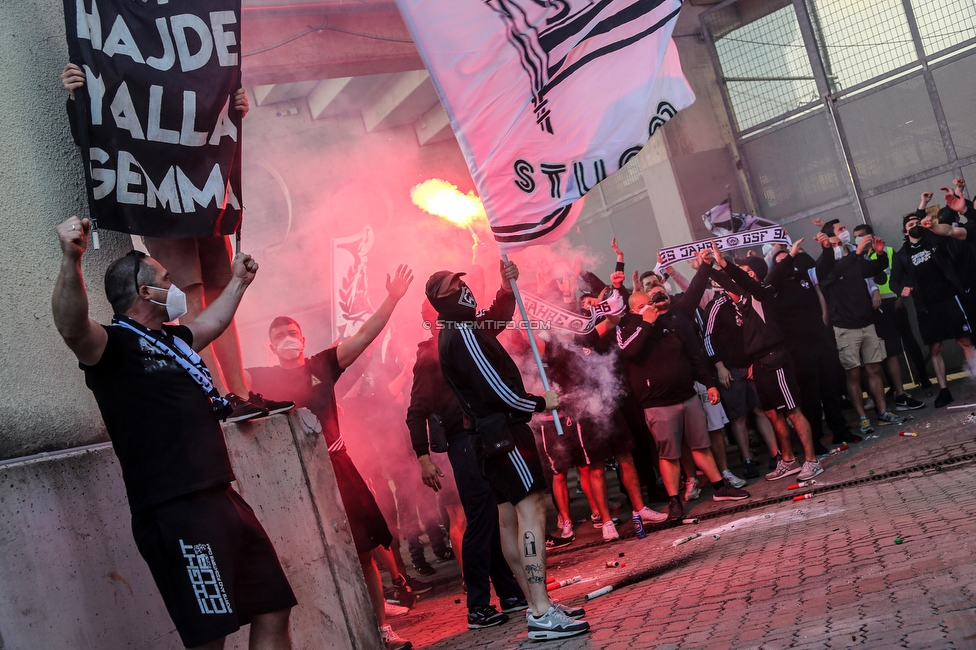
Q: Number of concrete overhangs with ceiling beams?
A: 1